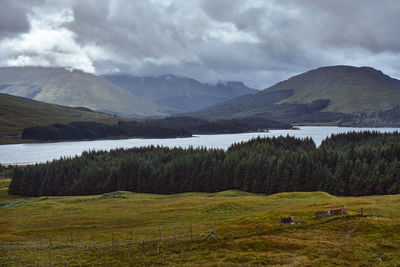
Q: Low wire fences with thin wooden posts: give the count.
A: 1